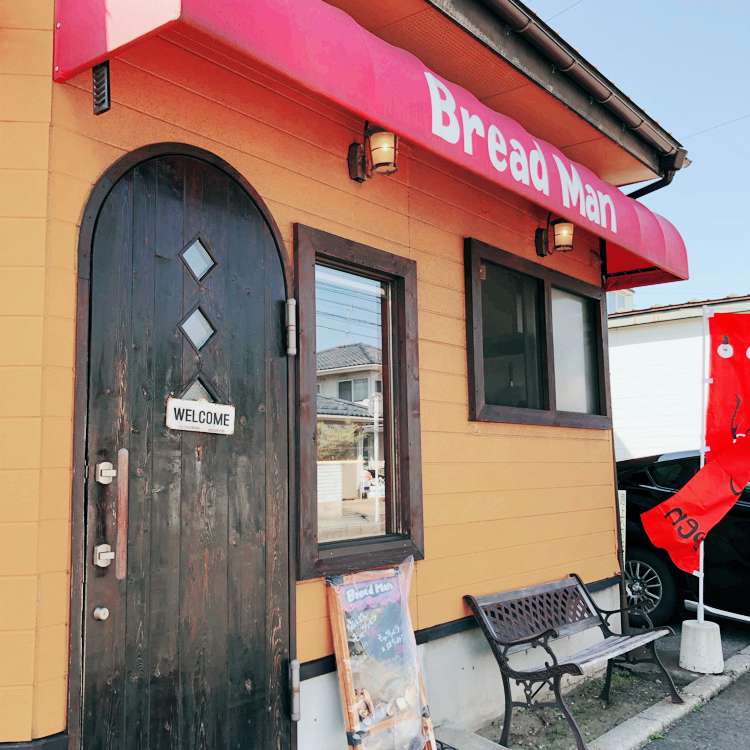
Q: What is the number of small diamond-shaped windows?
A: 3